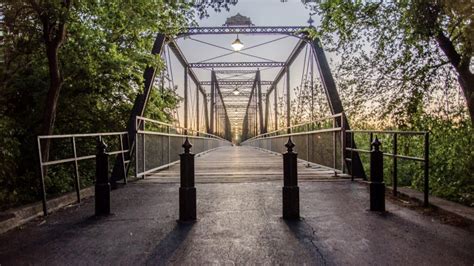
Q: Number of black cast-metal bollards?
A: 4